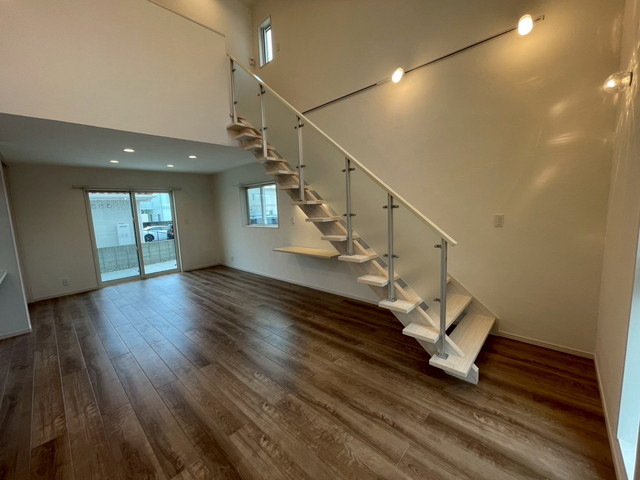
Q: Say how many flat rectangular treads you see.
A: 14